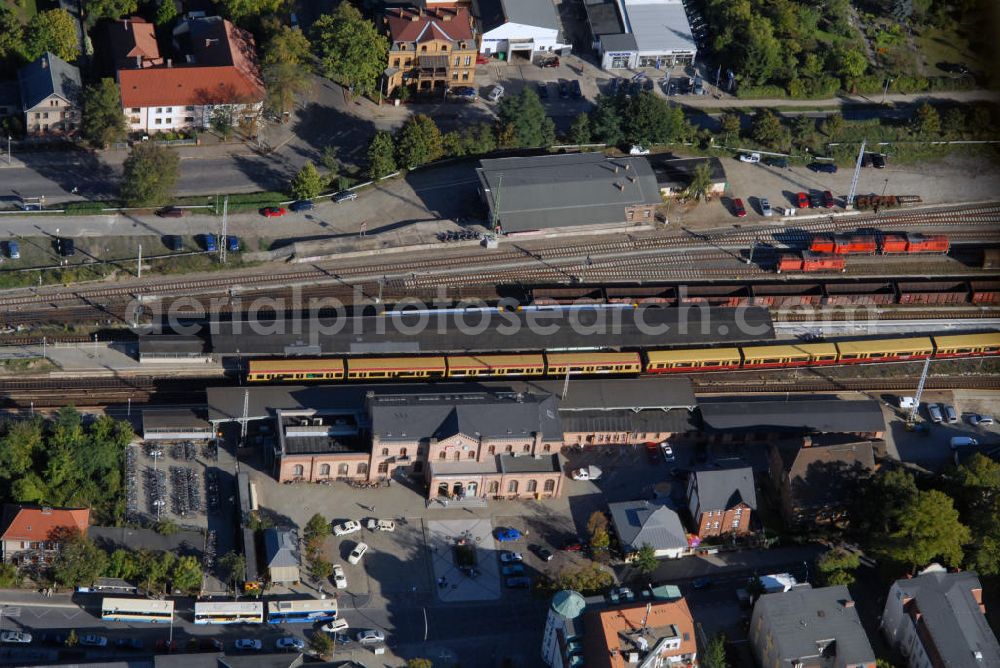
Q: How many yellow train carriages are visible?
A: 8